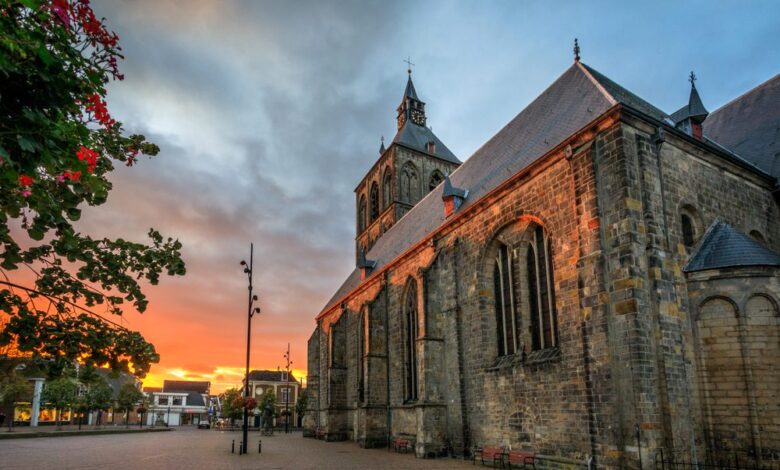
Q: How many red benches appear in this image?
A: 4